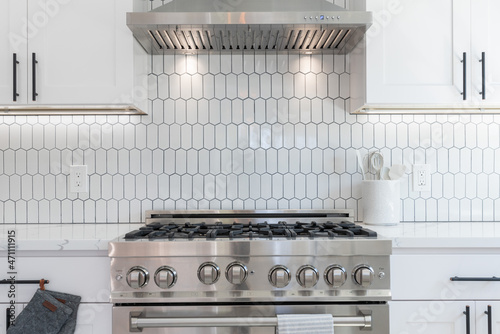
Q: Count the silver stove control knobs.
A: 8